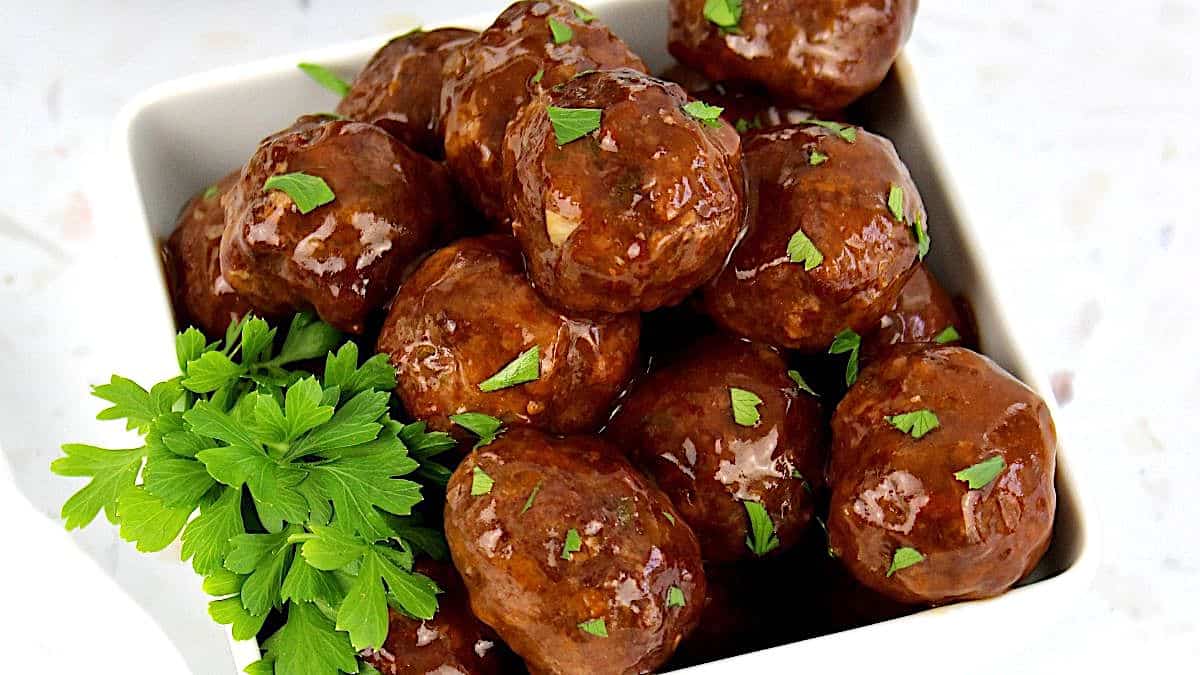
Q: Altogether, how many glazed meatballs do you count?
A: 14